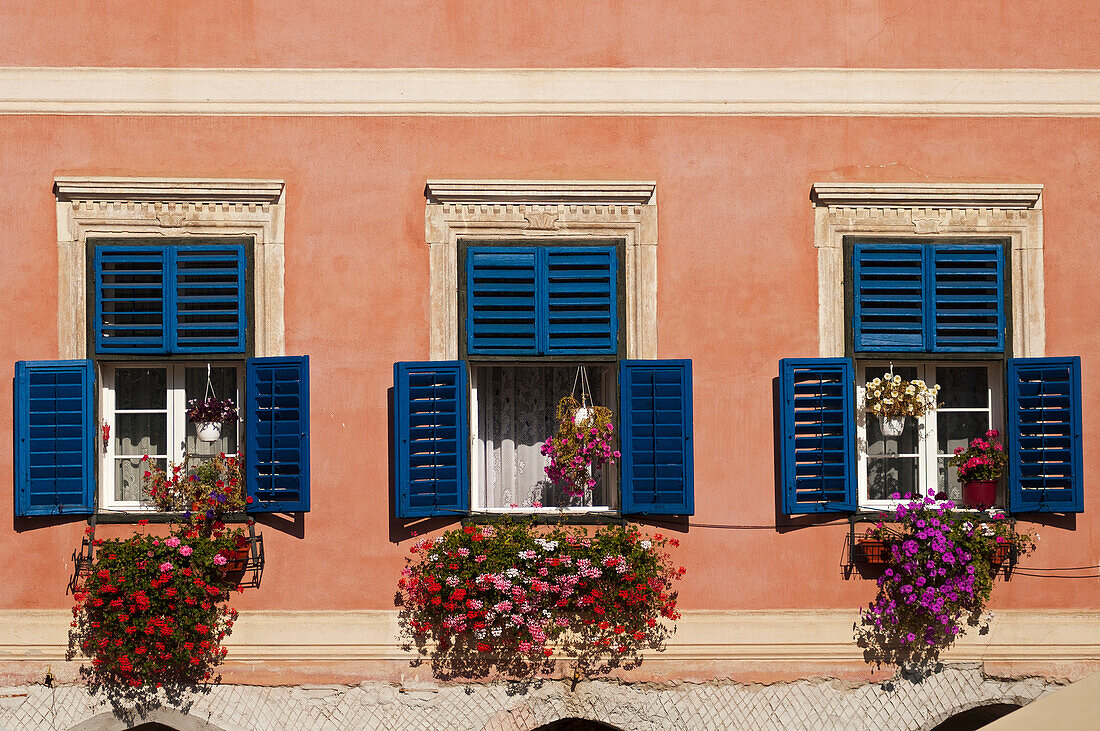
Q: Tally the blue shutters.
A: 12